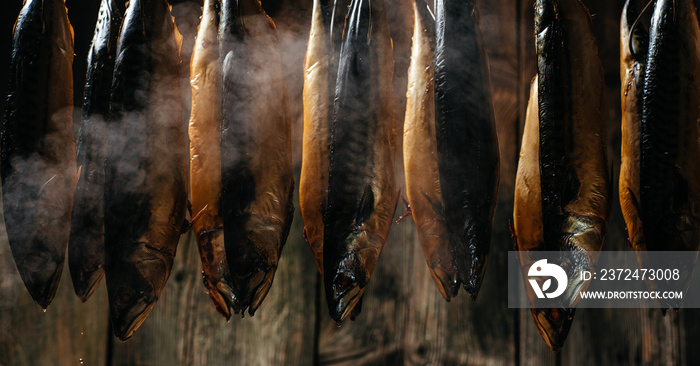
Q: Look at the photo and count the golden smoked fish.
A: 13